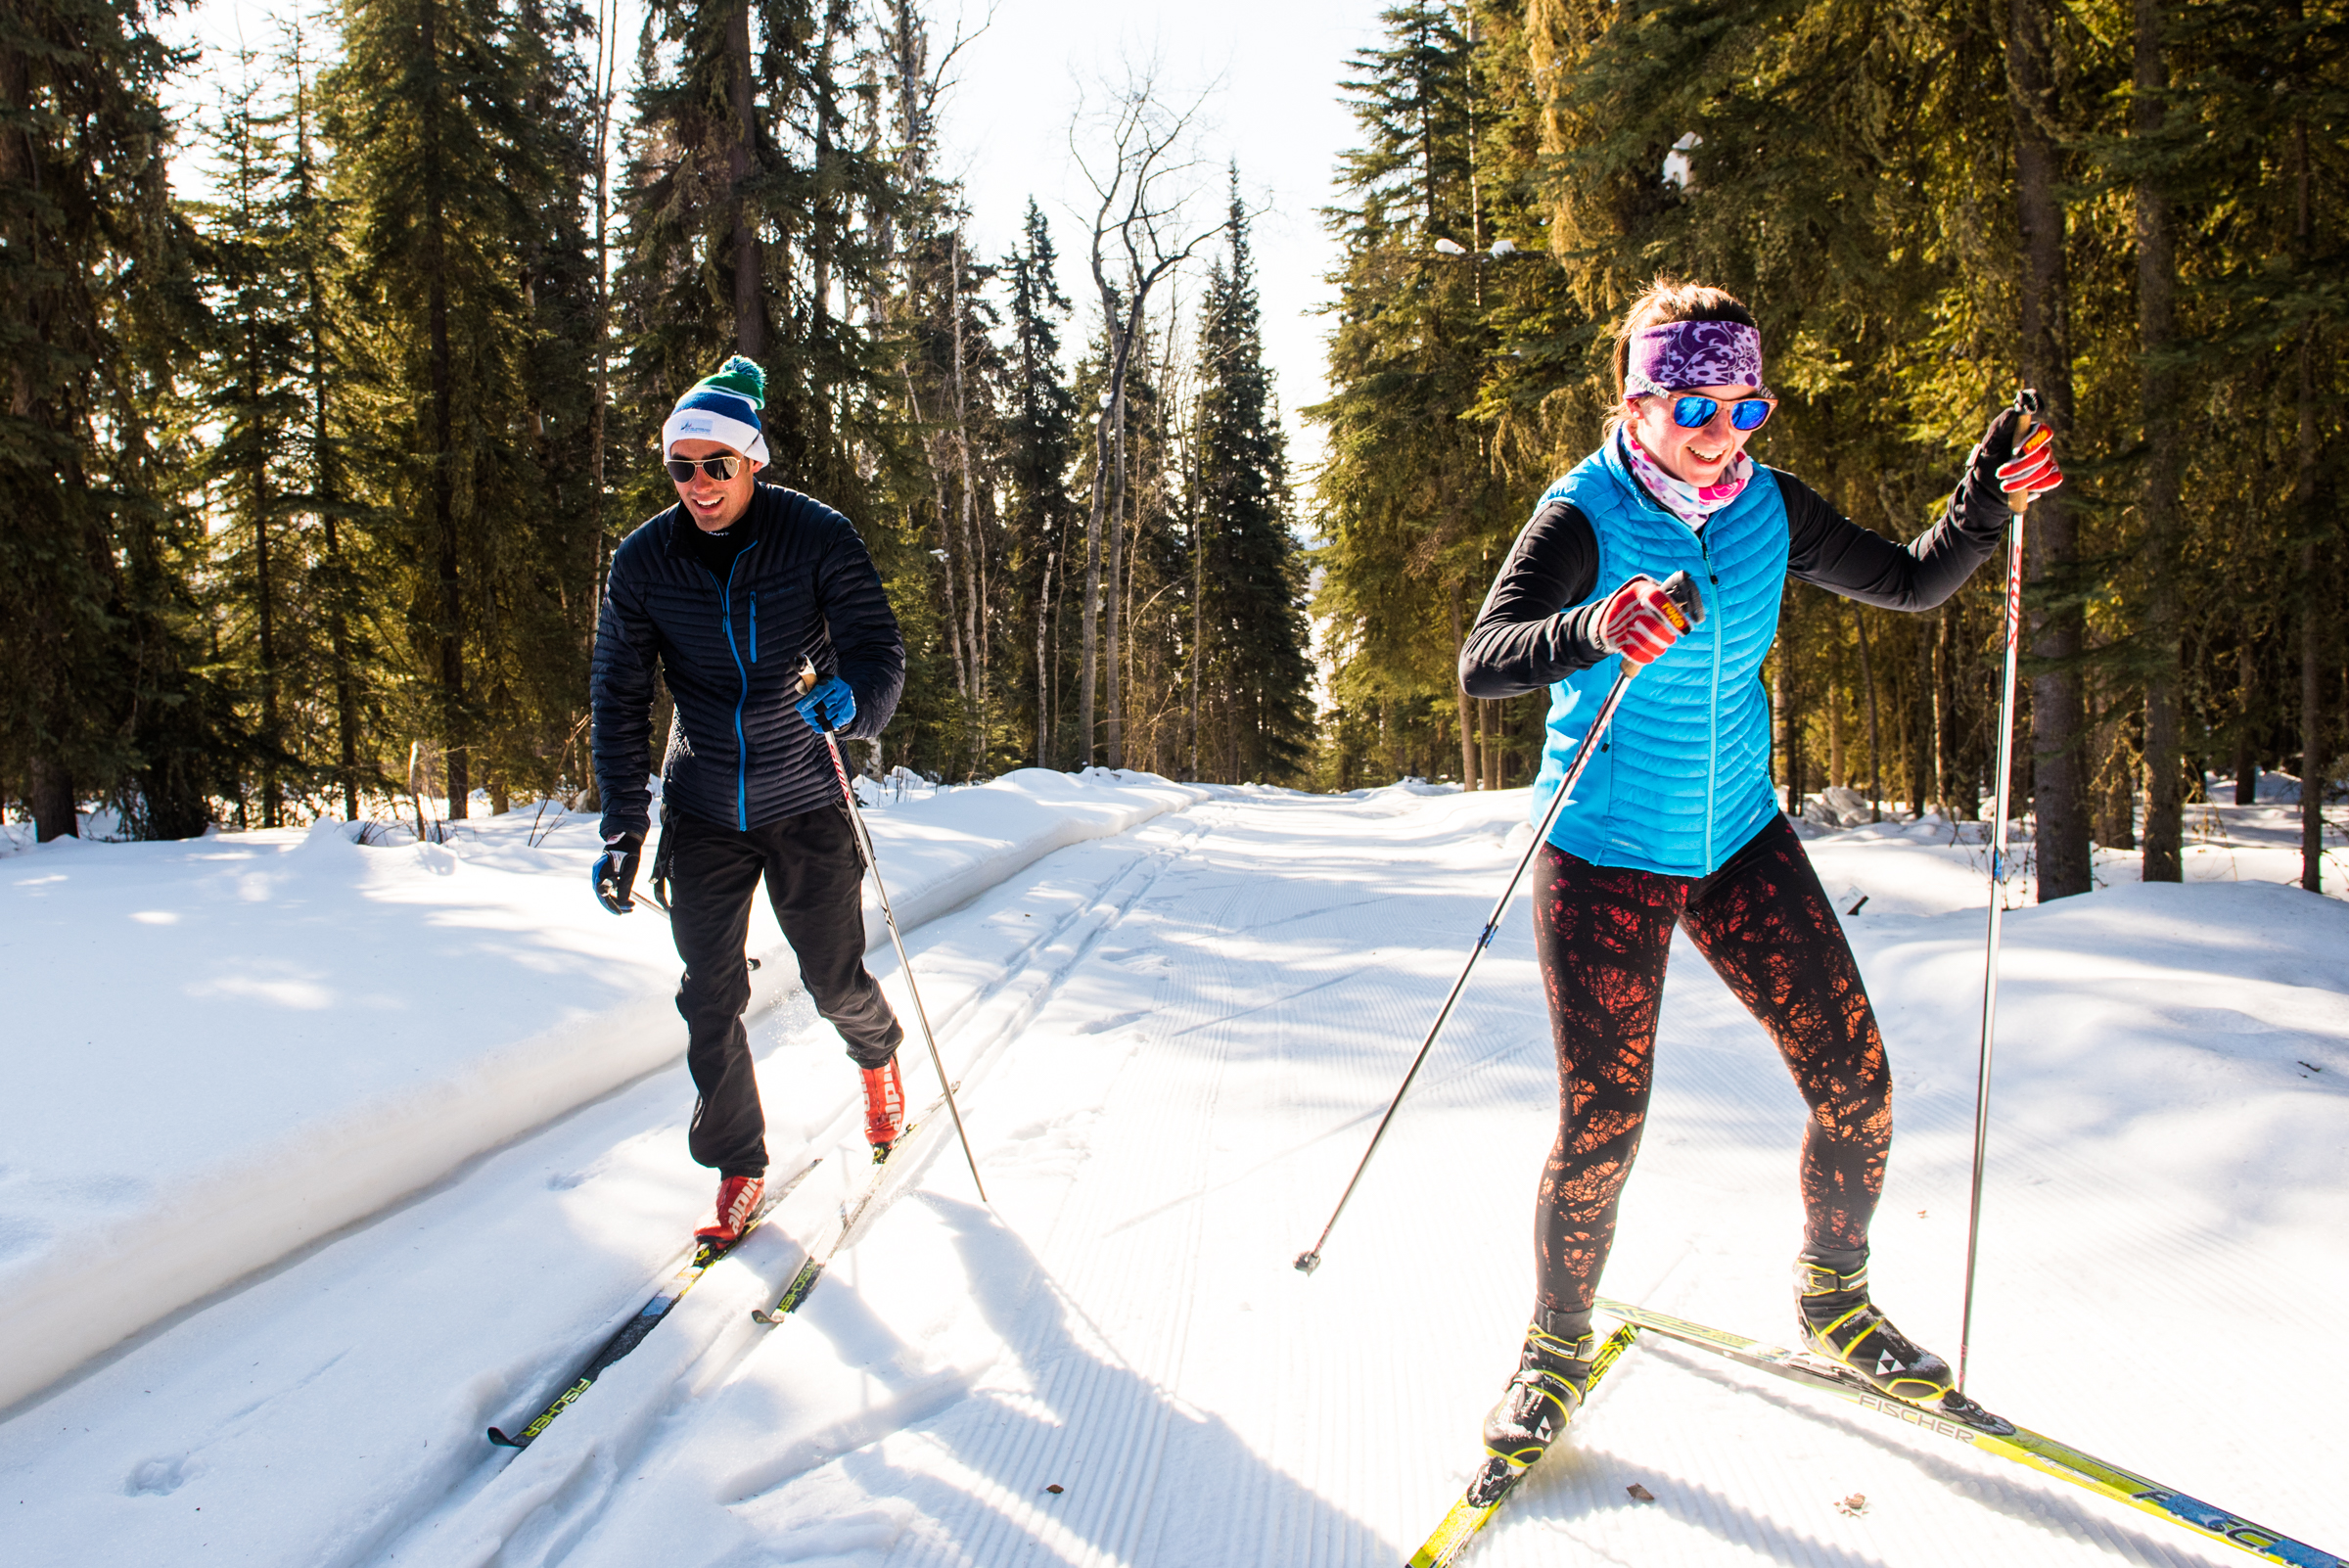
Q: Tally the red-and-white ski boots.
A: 2